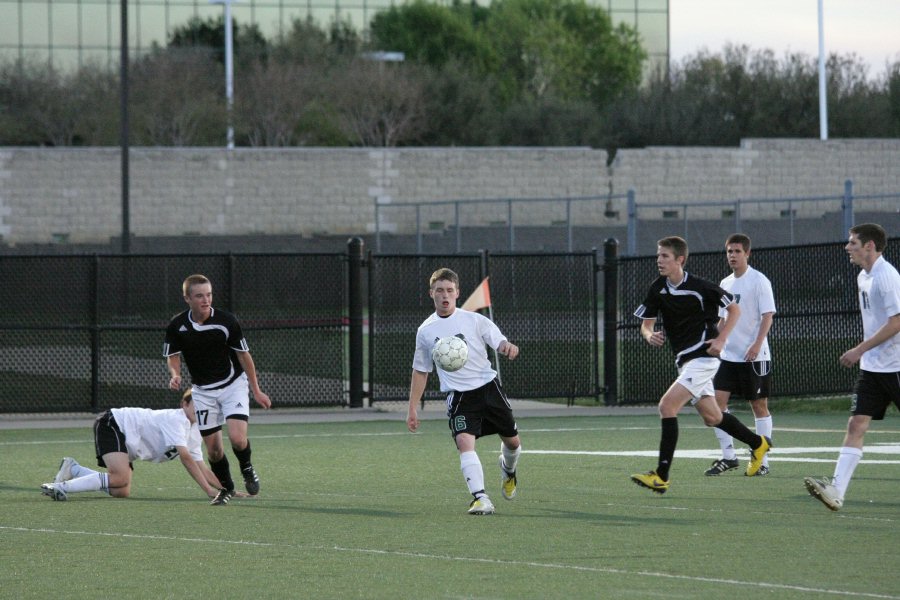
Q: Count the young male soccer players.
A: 6